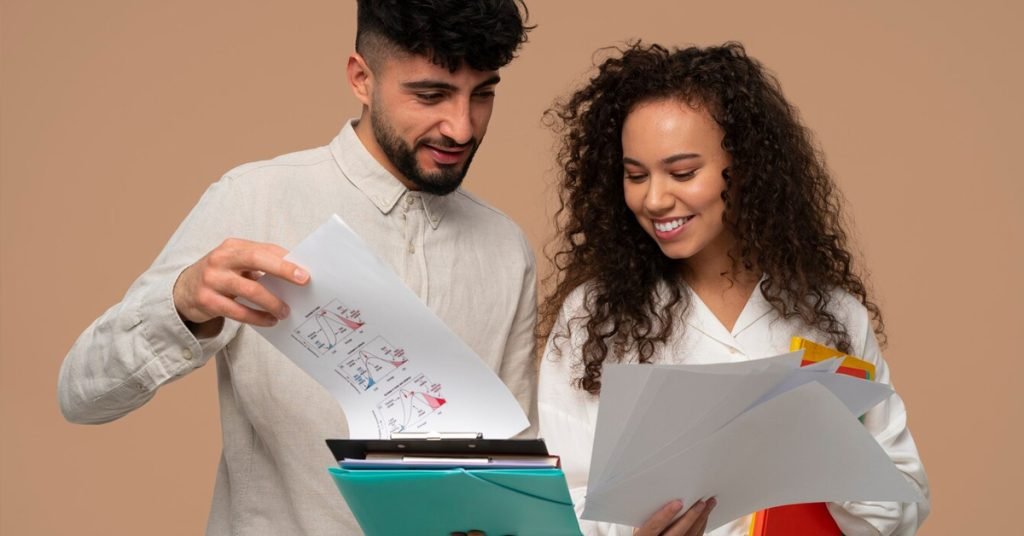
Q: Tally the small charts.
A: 3